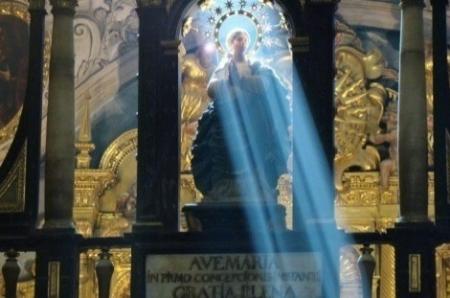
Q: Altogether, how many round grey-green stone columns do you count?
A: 2